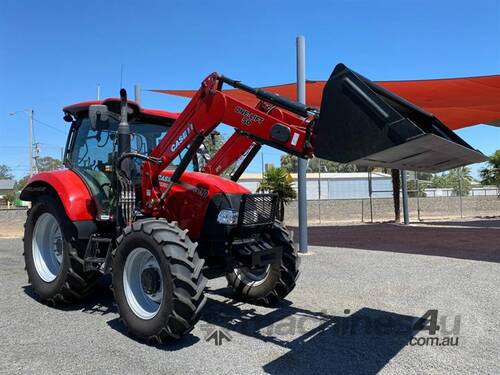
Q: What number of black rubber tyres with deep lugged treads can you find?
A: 3